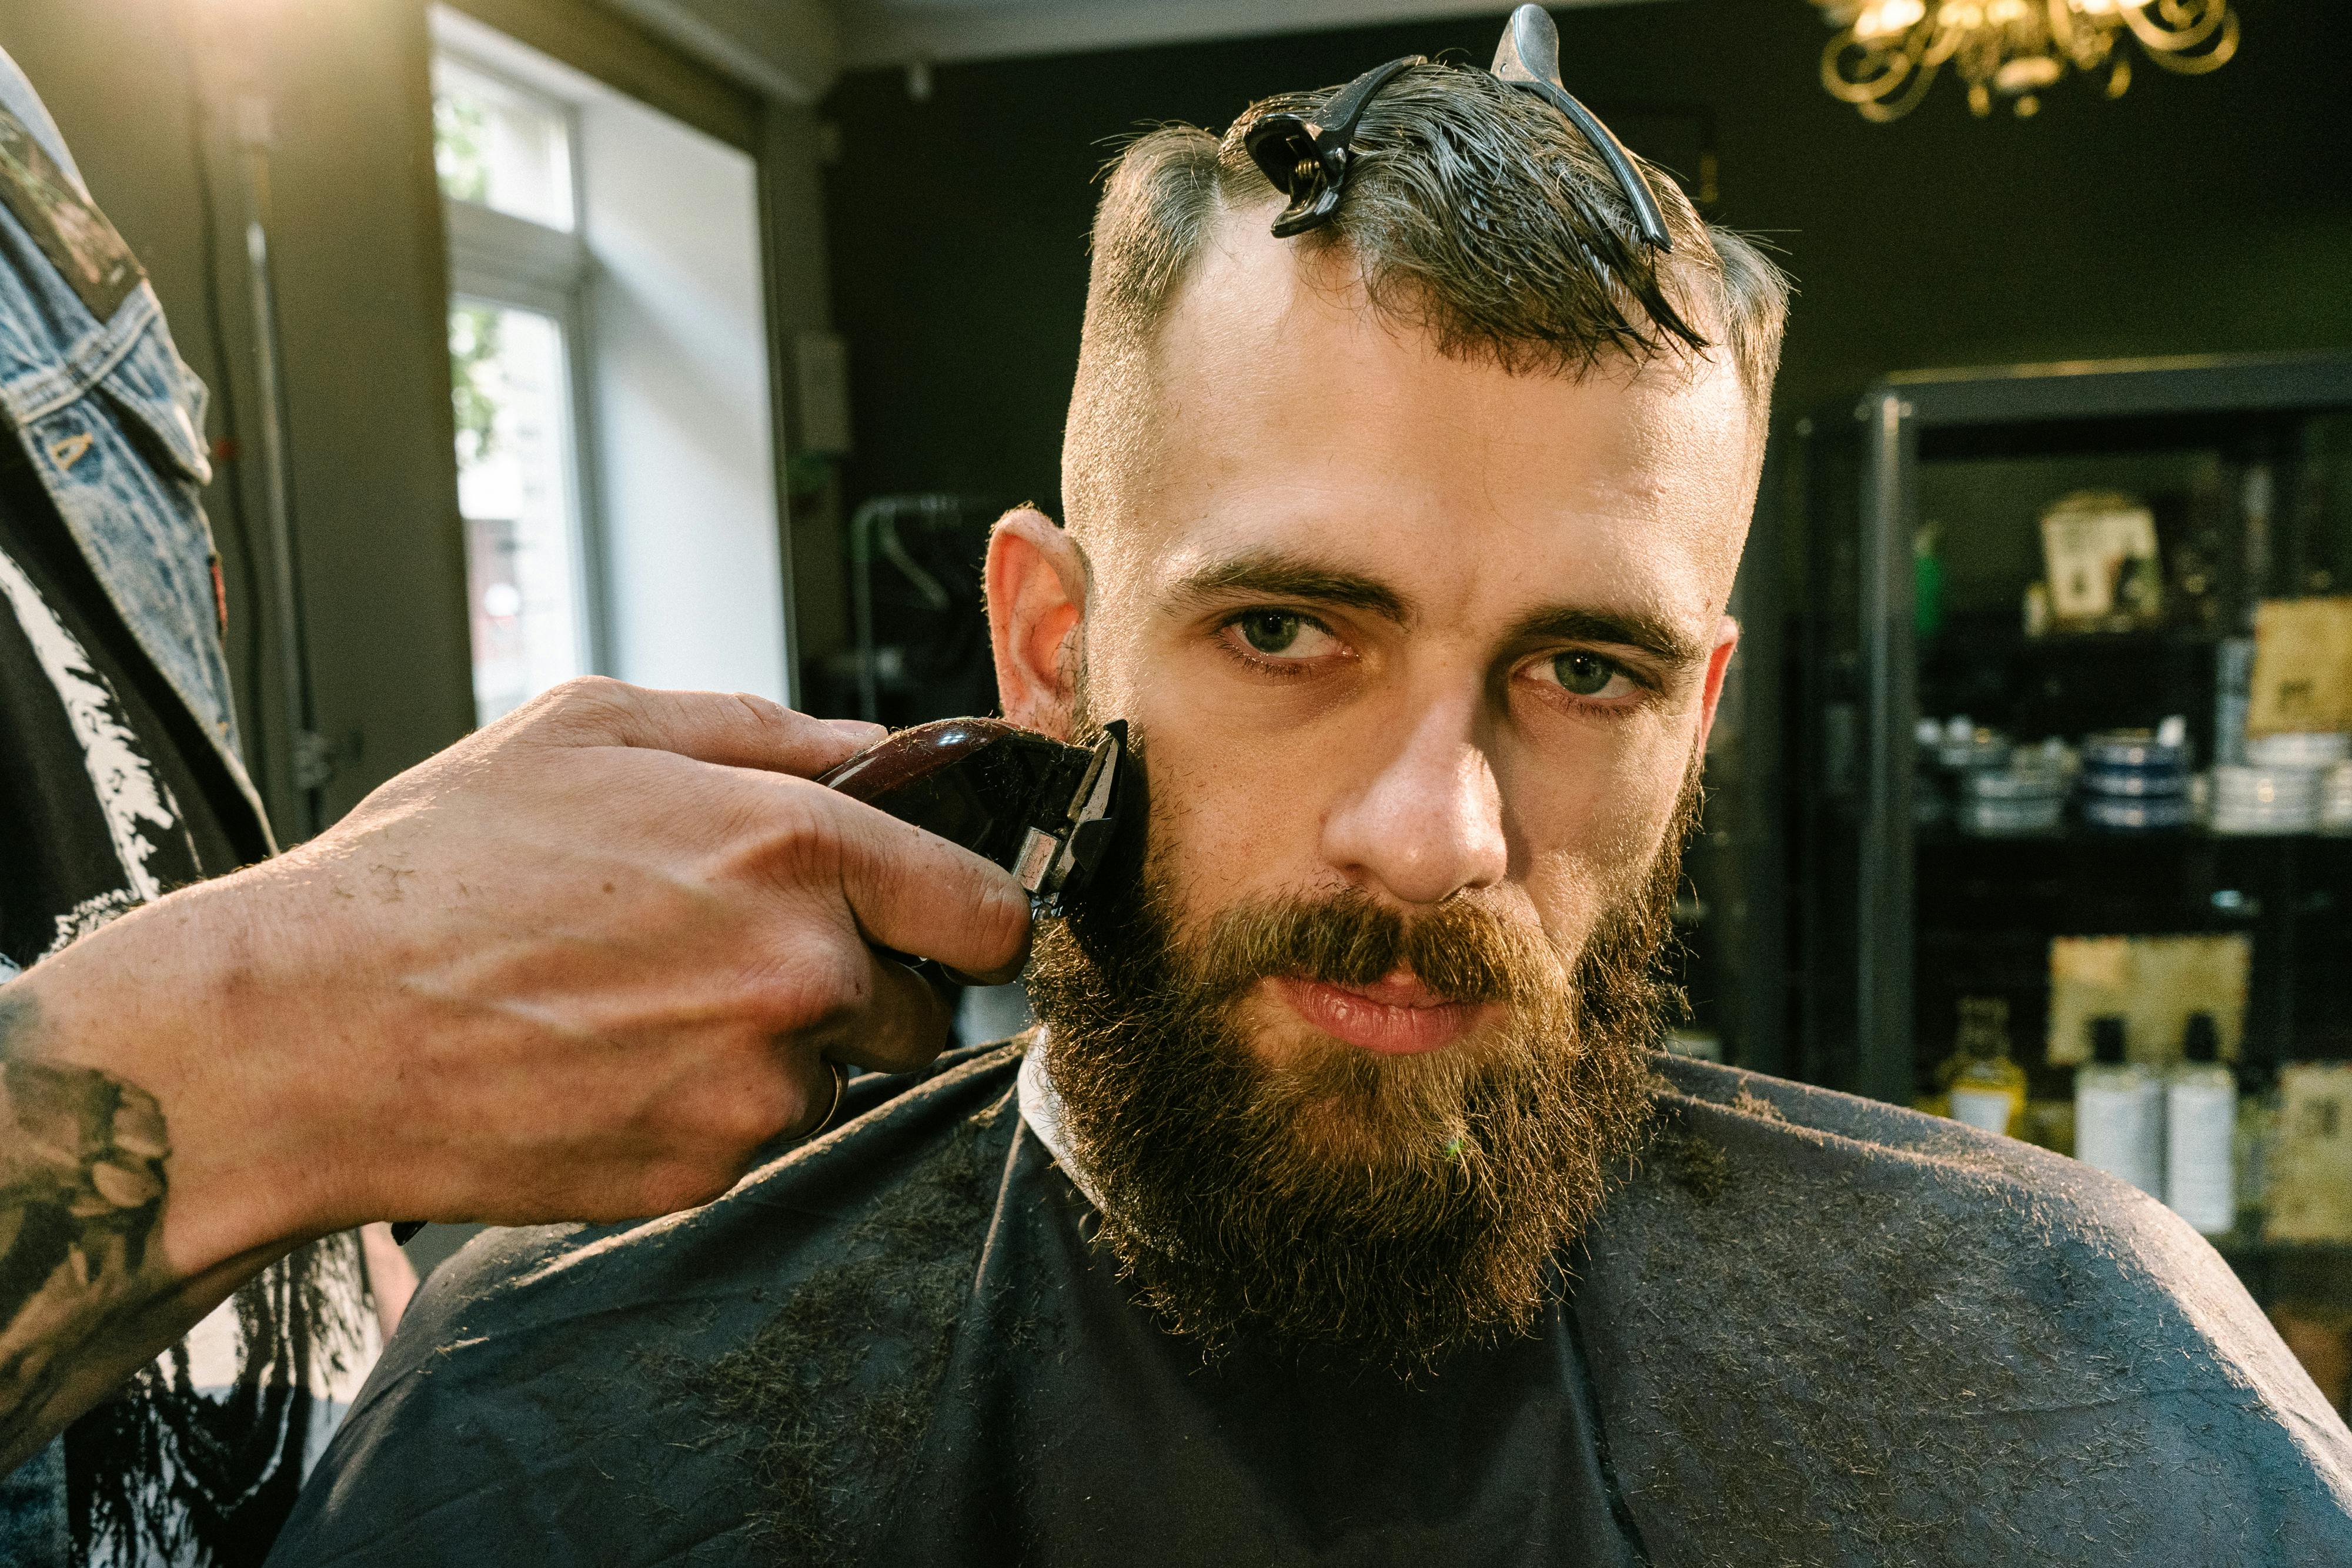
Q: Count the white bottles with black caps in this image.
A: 2